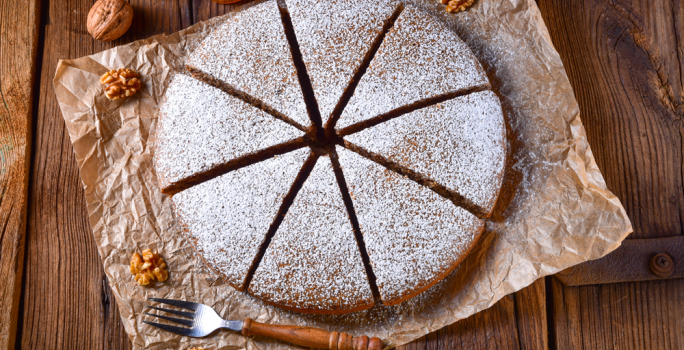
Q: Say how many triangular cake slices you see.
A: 8